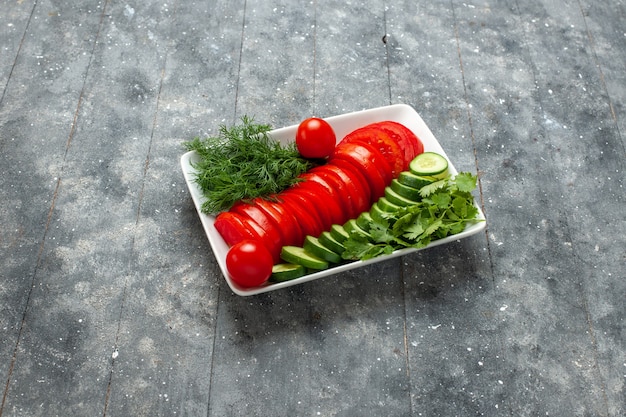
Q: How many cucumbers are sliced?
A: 13